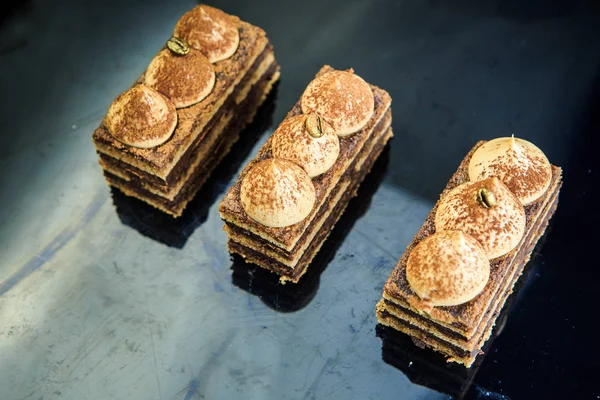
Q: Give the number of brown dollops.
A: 9